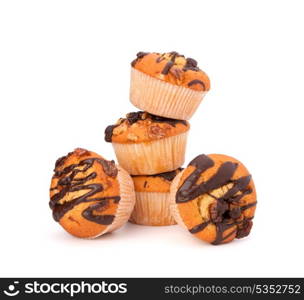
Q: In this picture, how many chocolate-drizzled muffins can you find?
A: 5